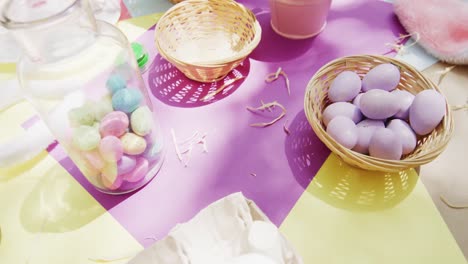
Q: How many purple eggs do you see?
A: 11